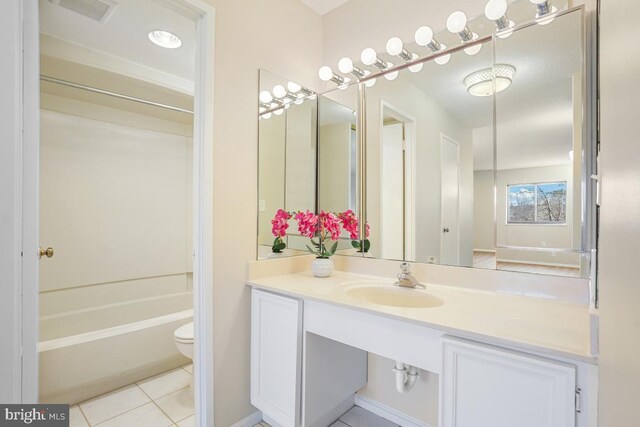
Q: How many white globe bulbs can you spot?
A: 8